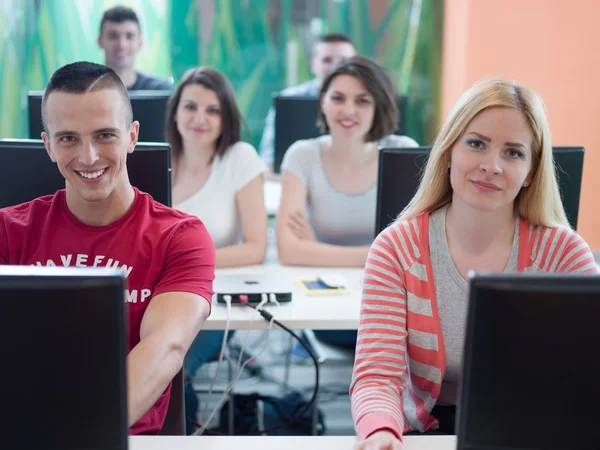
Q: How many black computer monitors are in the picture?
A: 6